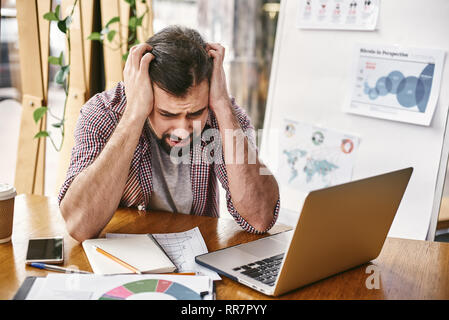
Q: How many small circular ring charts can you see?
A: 3